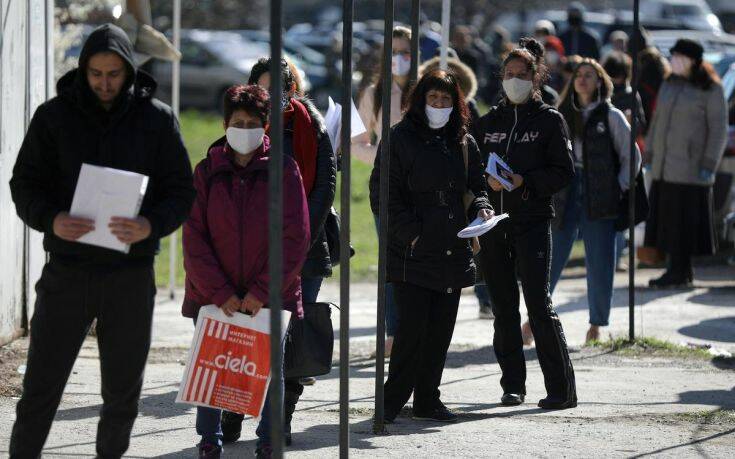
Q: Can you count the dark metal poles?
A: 5